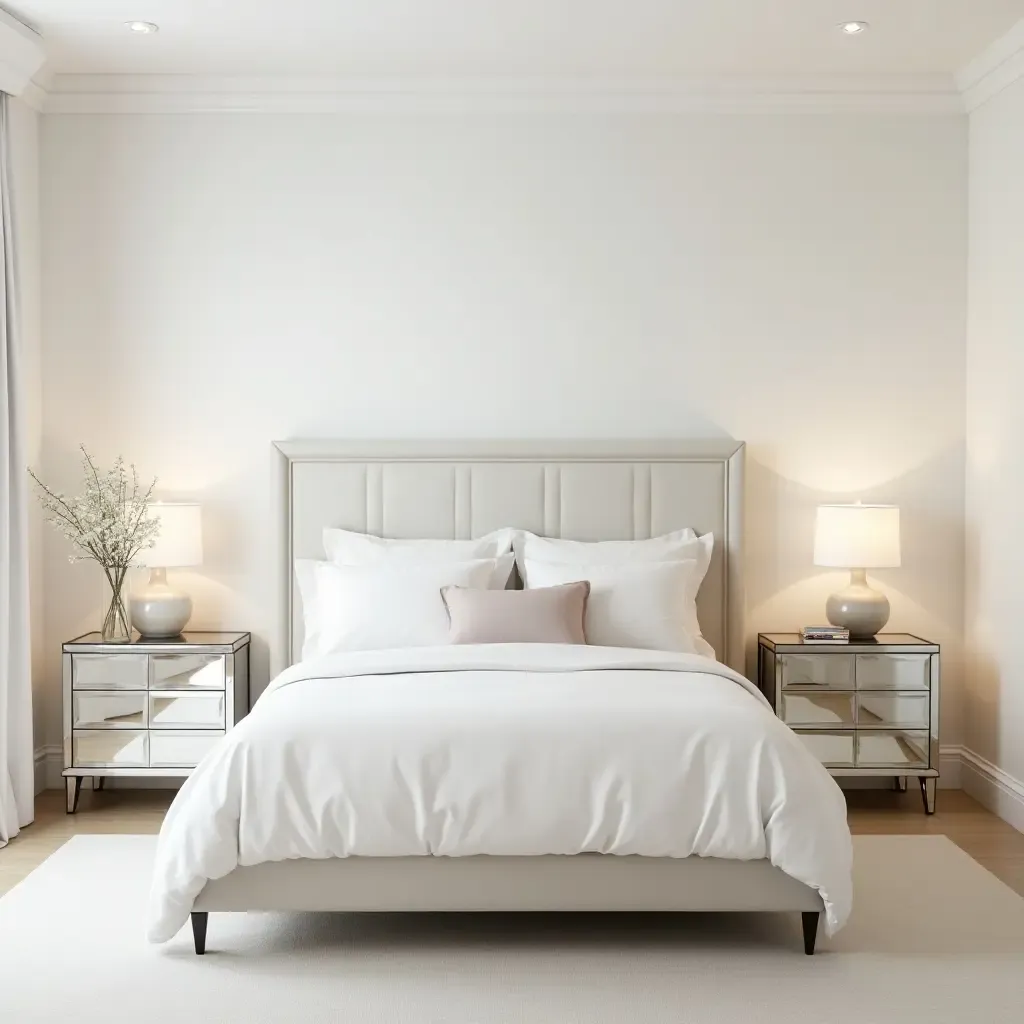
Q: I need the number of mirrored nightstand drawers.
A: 12